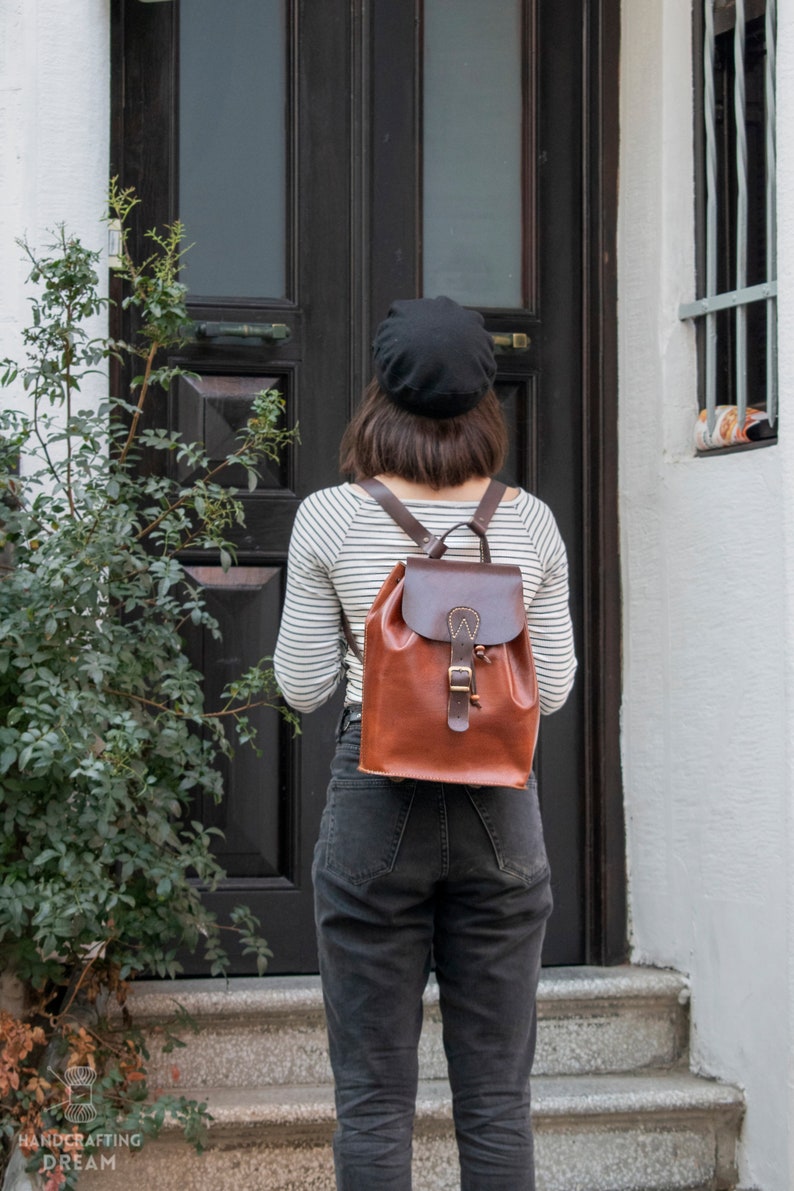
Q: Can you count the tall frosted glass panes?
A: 2